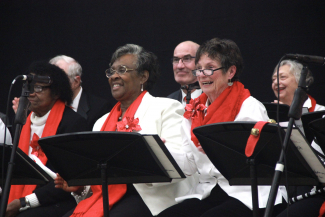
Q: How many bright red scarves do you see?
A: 4